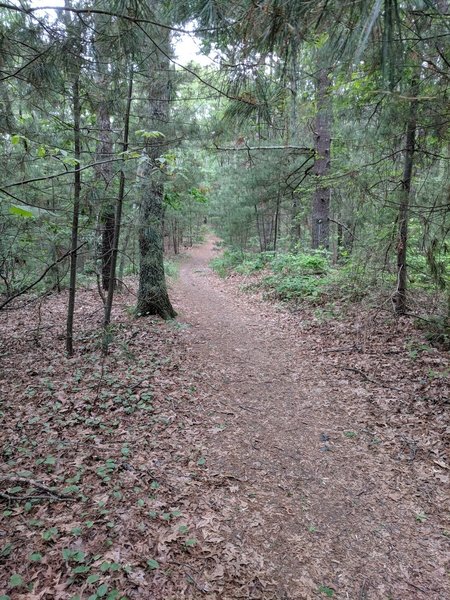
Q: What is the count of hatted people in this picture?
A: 0